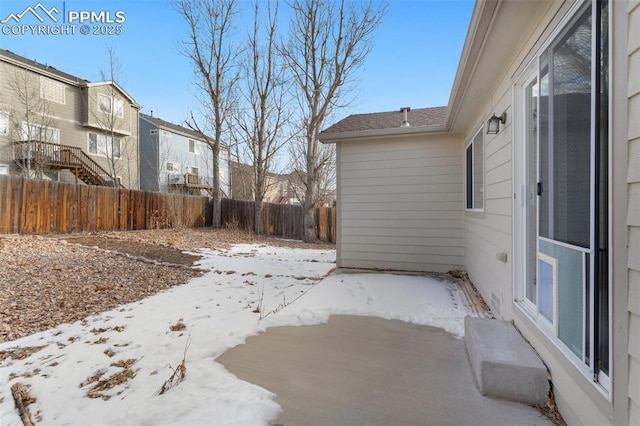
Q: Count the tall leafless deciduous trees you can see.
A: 3